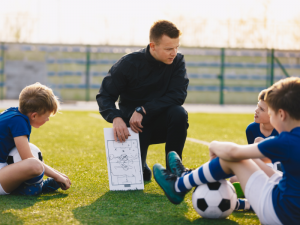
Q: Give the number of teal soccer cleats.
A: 2